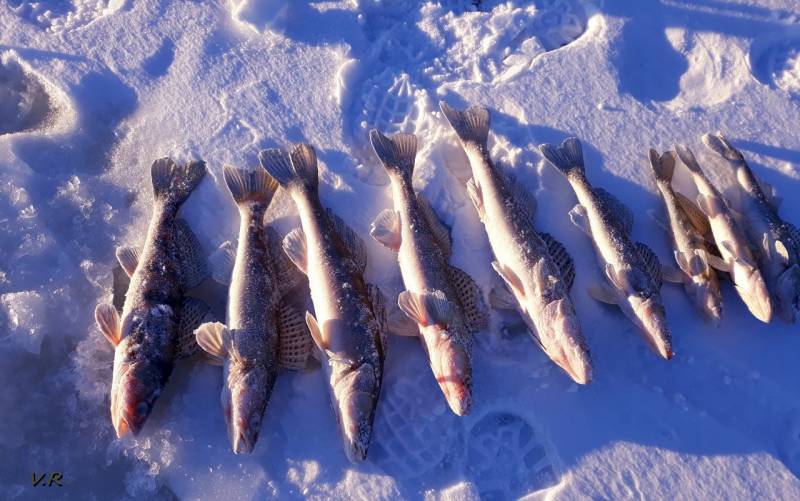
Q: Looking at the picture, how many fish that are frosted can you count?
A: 9